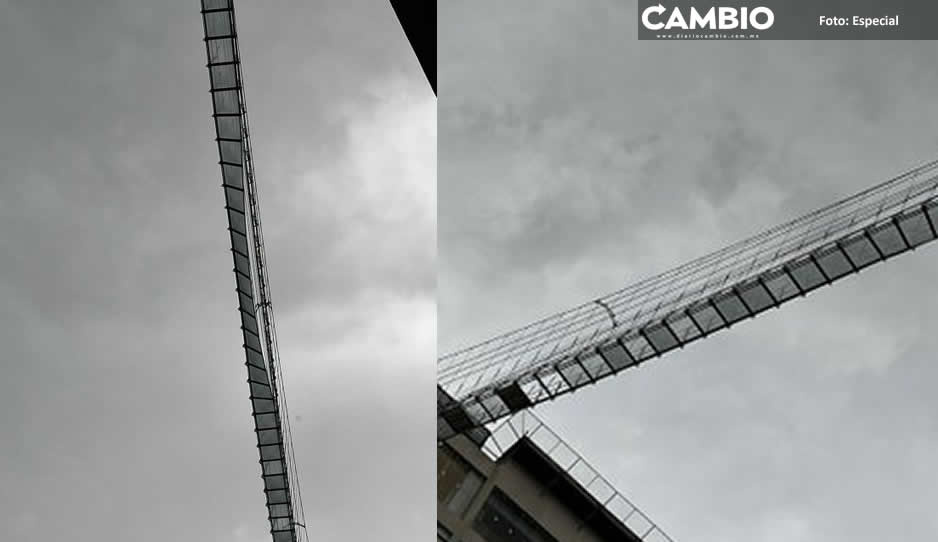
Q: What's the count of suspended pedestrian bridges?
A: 2